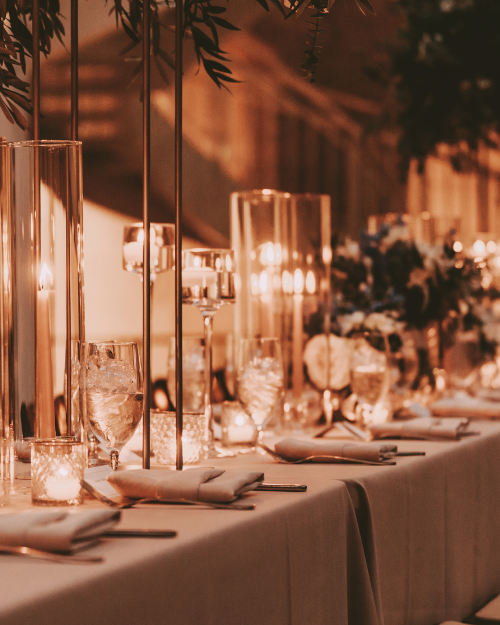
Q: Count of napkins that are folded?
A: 5